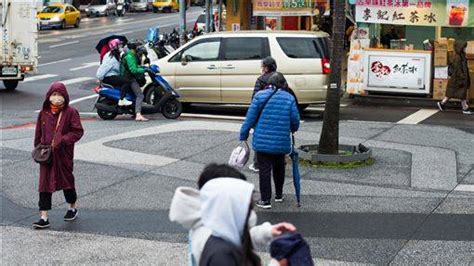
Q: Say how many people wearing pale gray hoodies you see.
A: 2